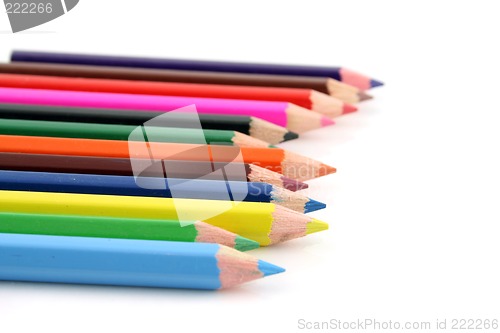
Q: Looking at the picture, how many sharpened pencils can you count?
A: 12